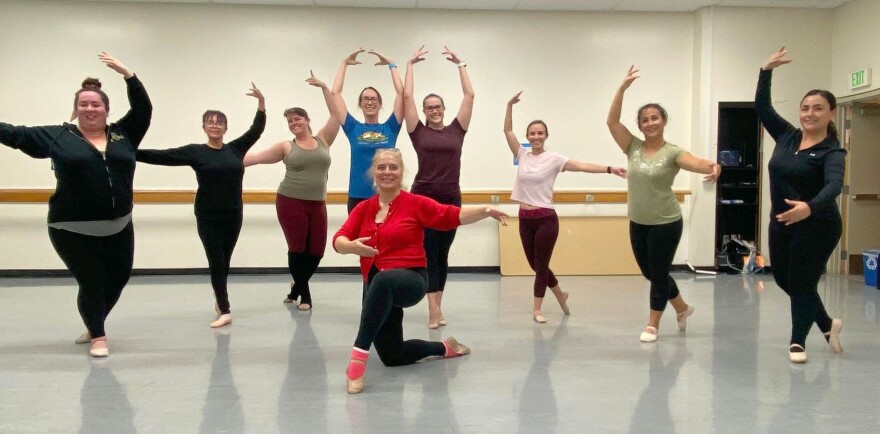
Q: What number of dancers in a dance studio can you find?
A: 9